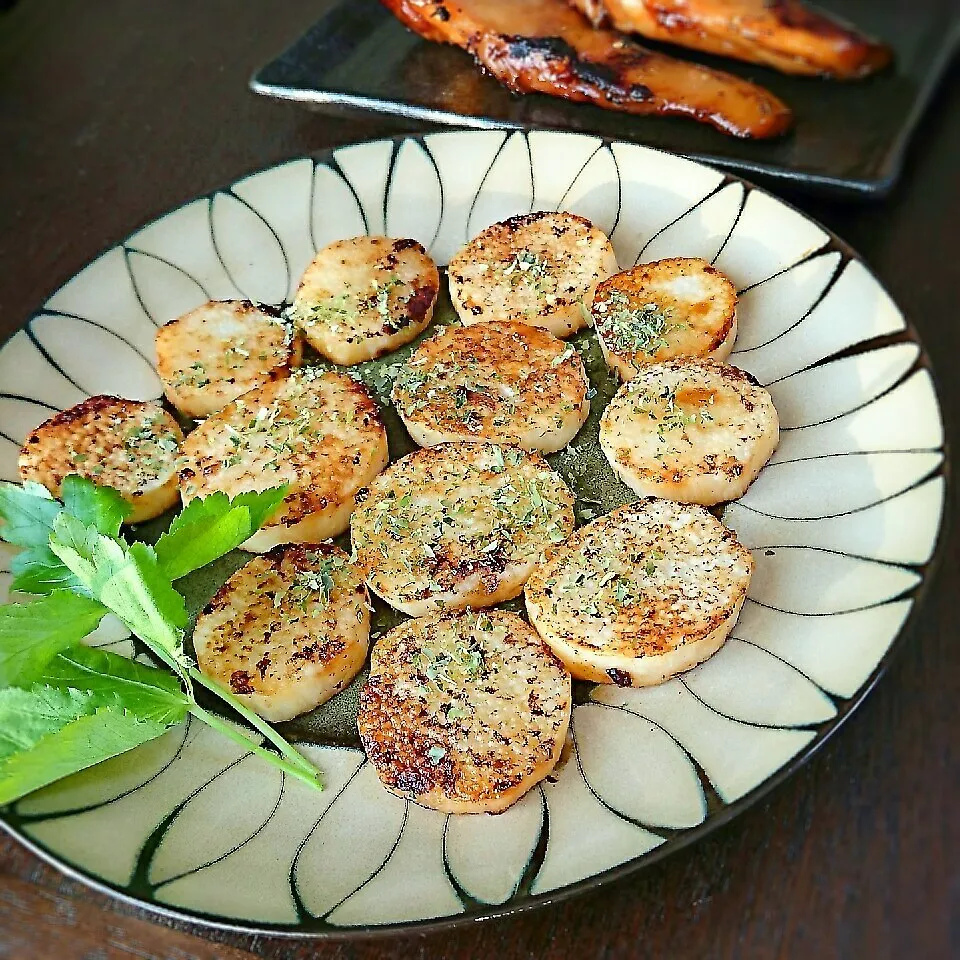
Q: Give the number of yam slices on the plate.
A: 12